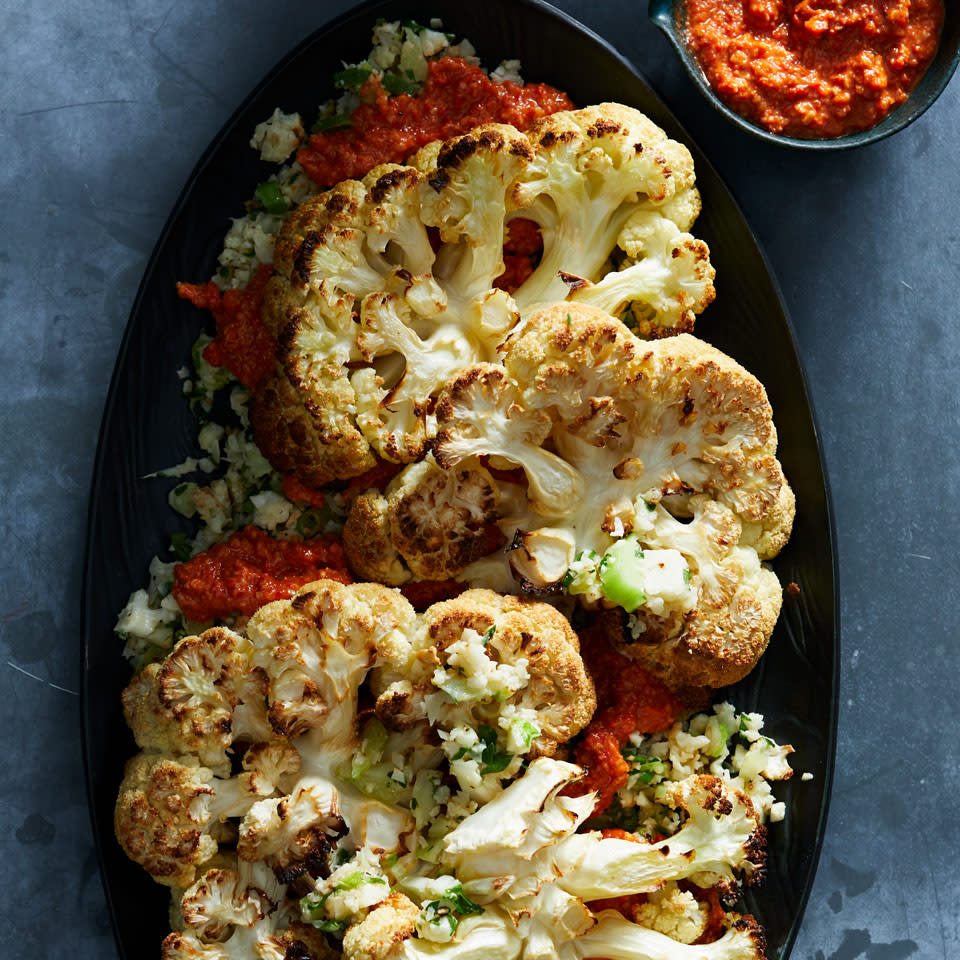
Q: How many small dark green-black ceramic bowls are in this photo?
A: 1